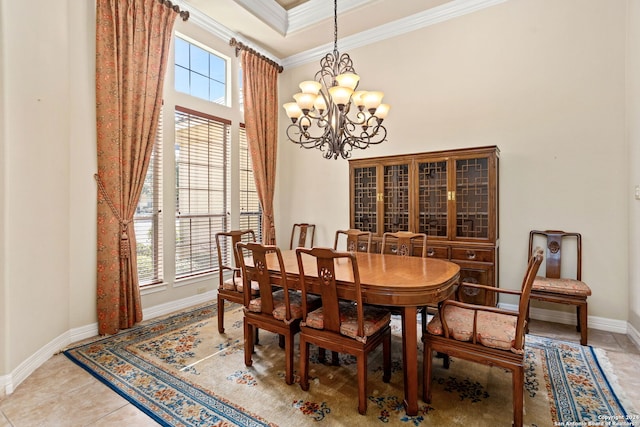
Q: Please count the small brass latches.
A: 2